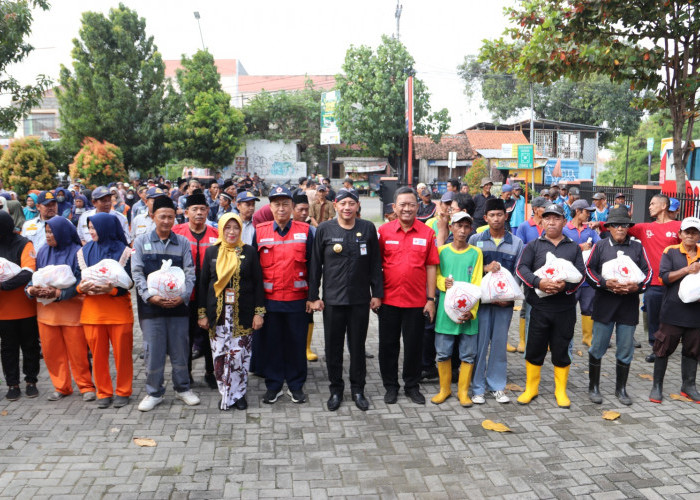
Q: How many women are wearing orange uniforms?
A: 3